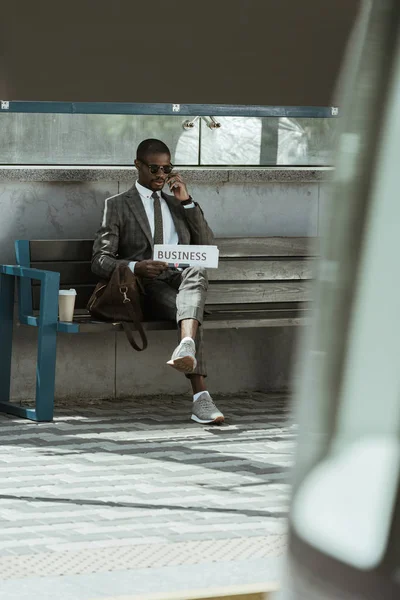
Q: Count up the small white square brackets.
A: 3